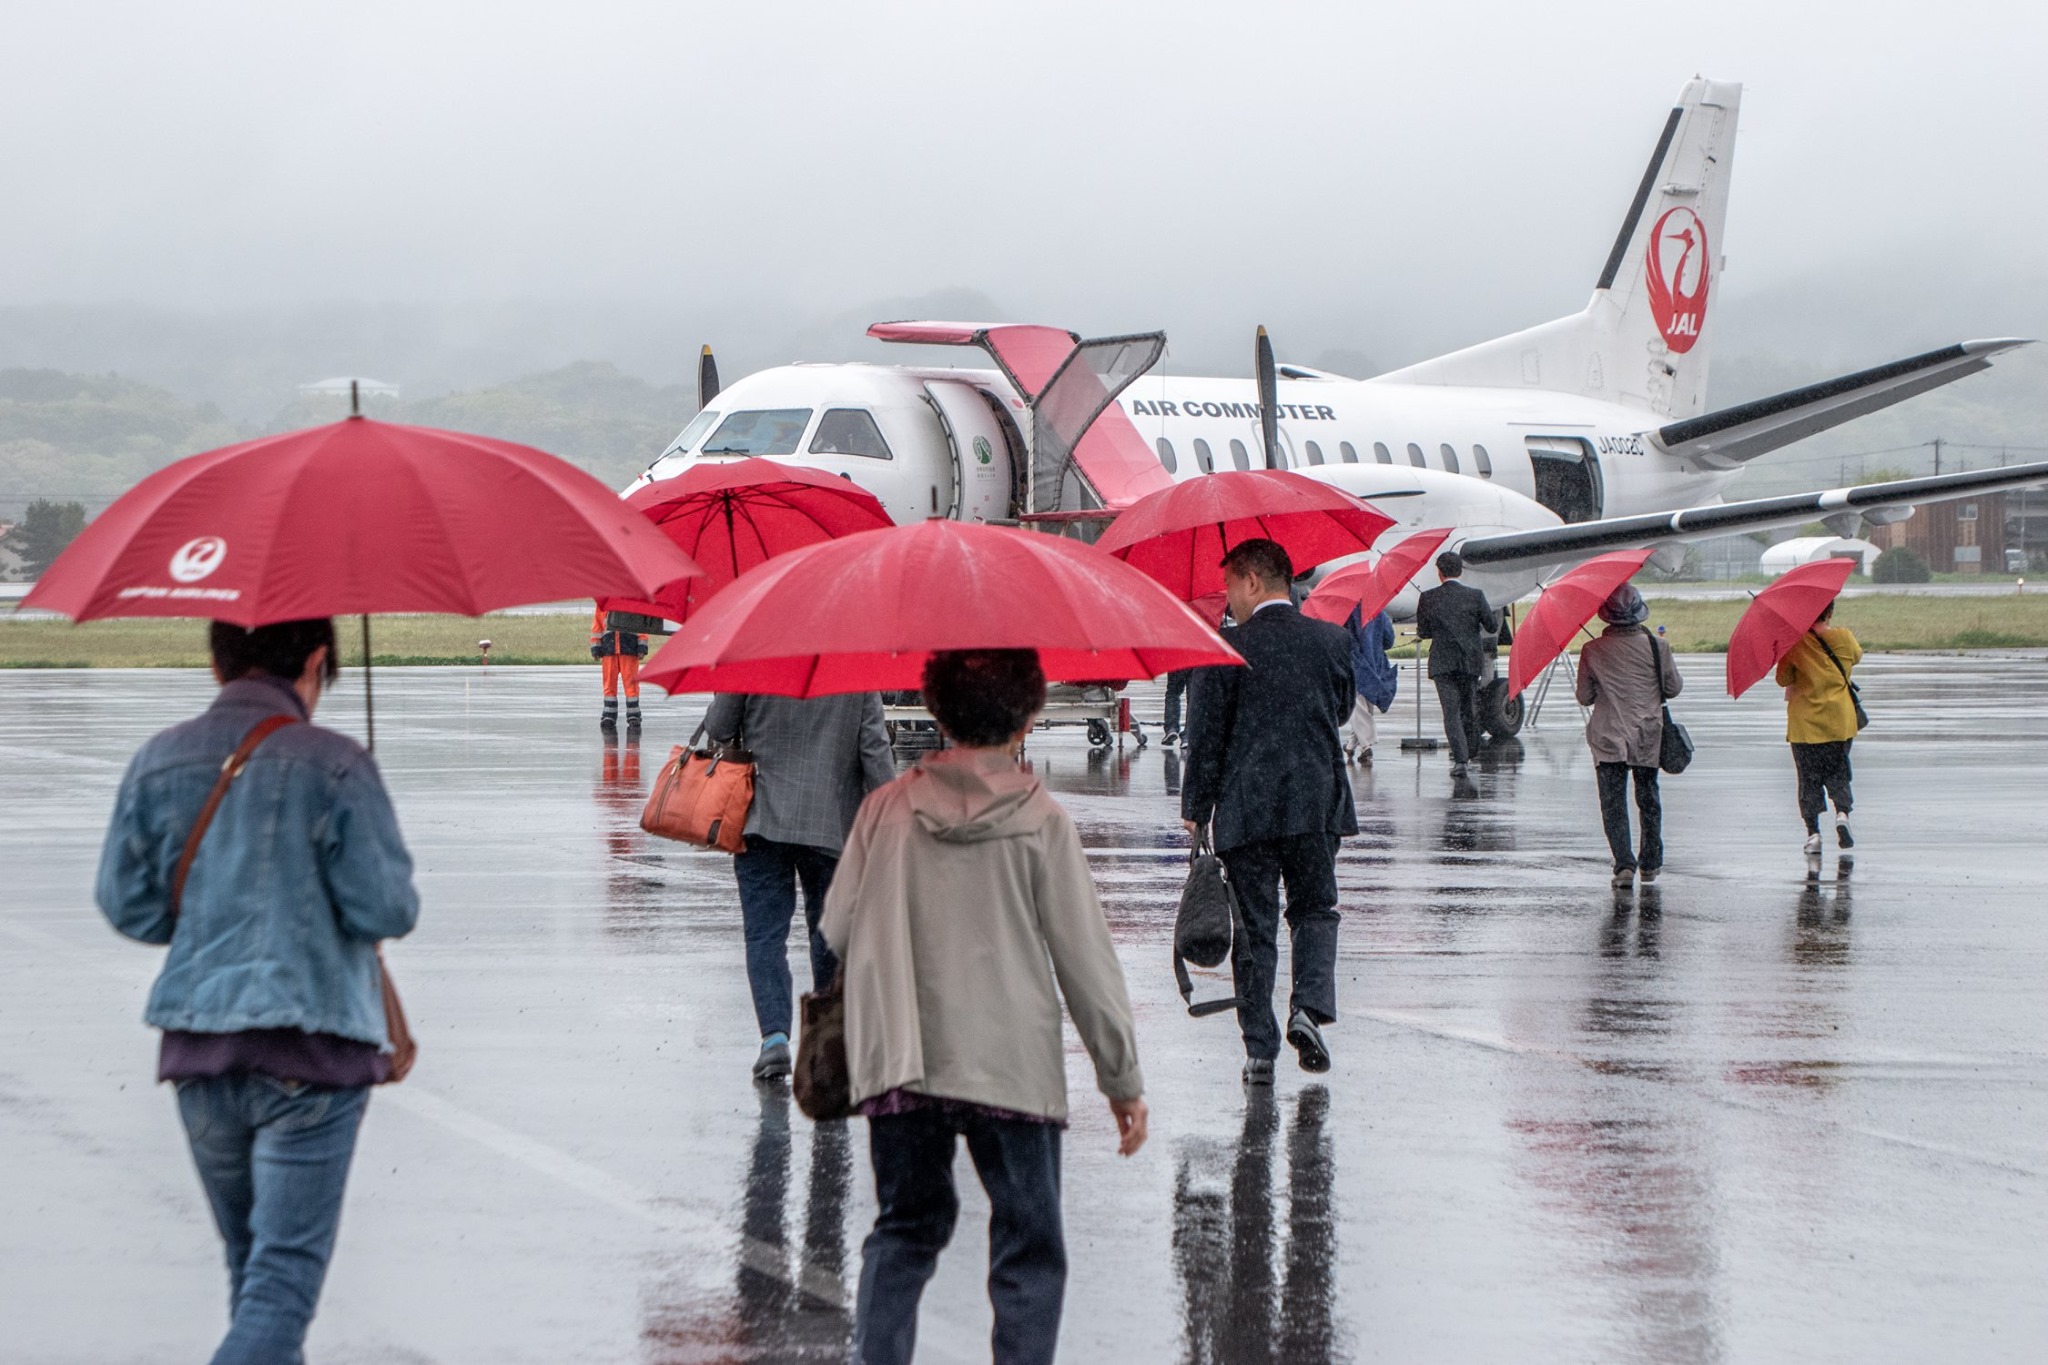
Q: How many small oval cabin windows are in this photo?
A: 10